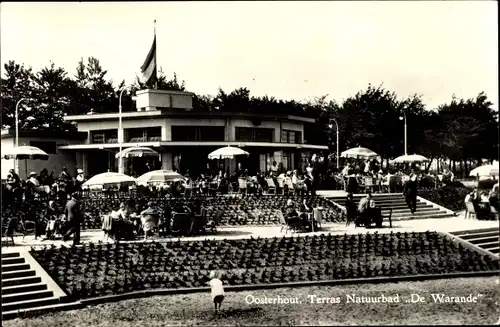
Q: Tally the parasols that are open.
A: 8